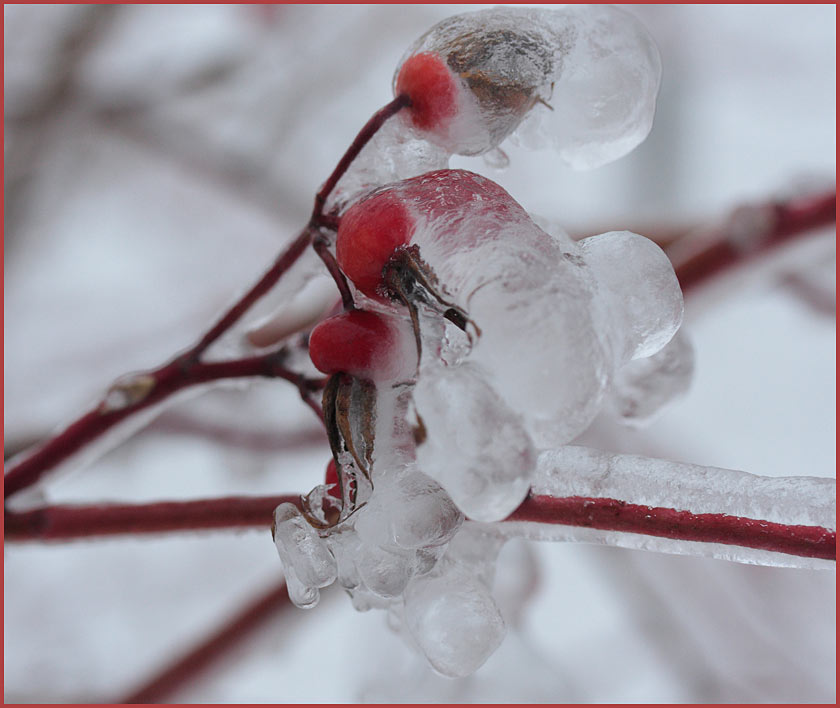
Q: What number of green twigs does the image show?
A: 0